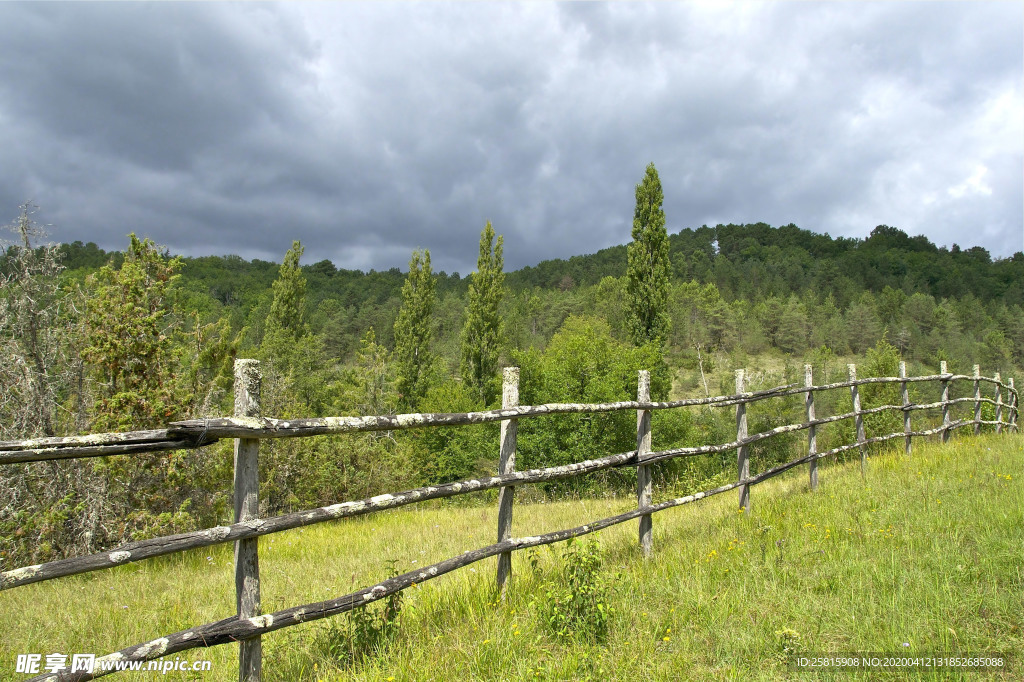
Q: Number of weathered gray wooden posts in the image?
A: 11